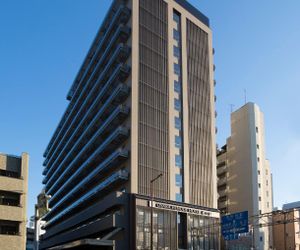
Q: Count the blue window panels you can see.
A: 11